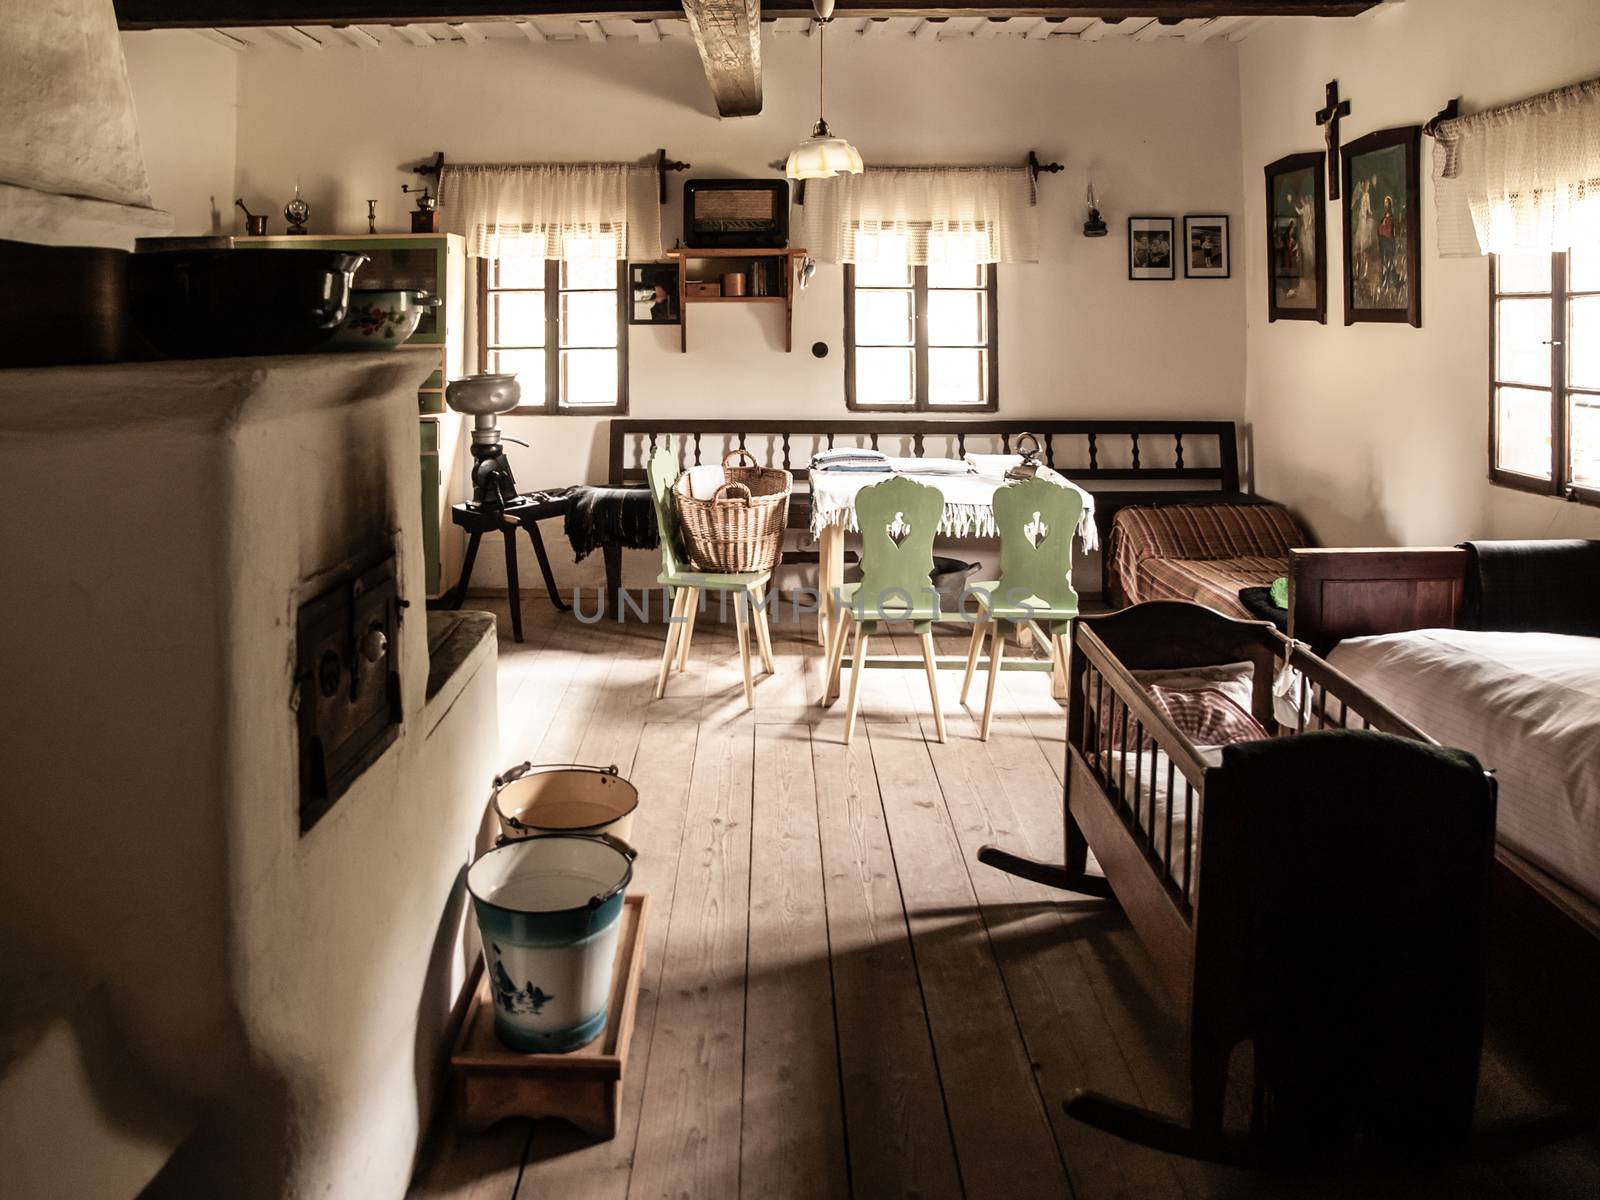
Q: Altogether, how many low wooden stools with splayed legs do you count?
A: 1